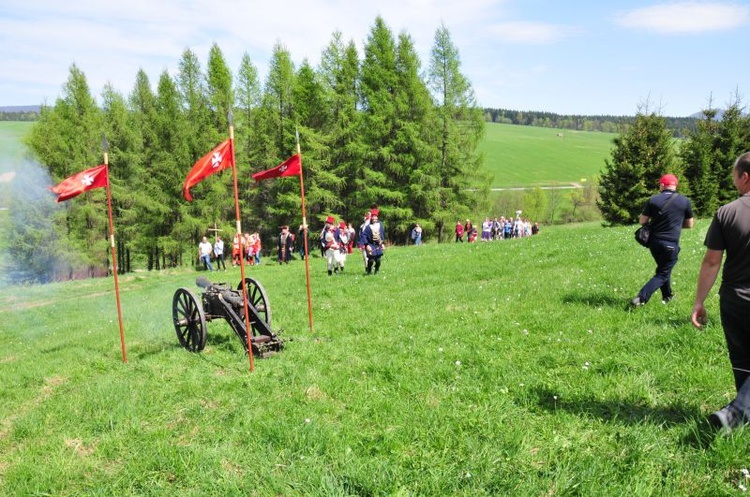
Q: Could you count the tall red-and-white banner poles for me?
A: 3